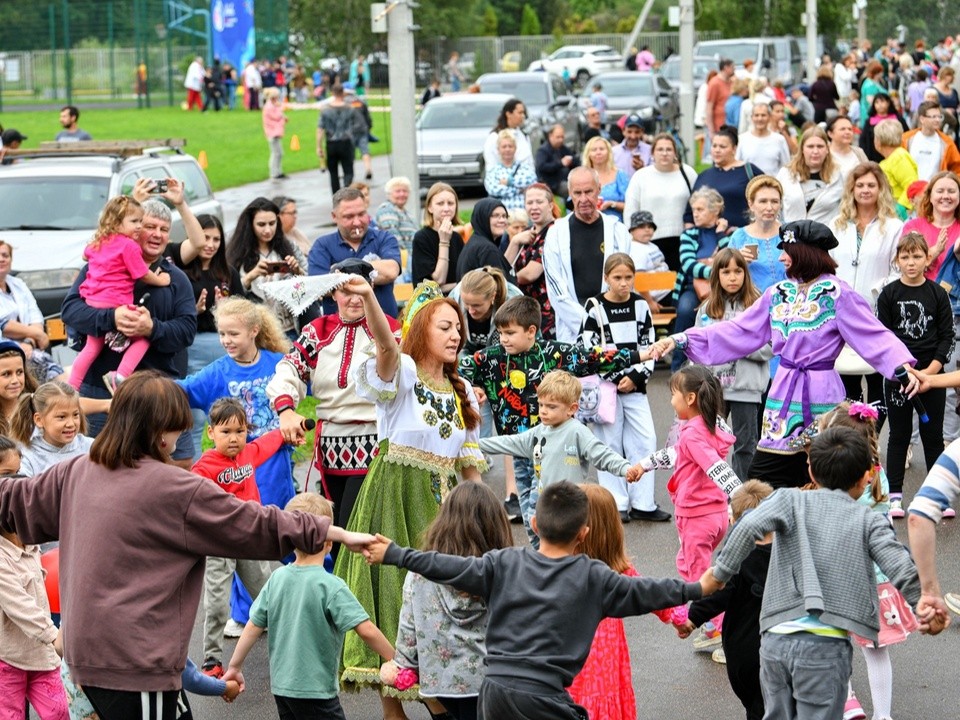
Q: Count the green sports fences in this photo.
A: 1